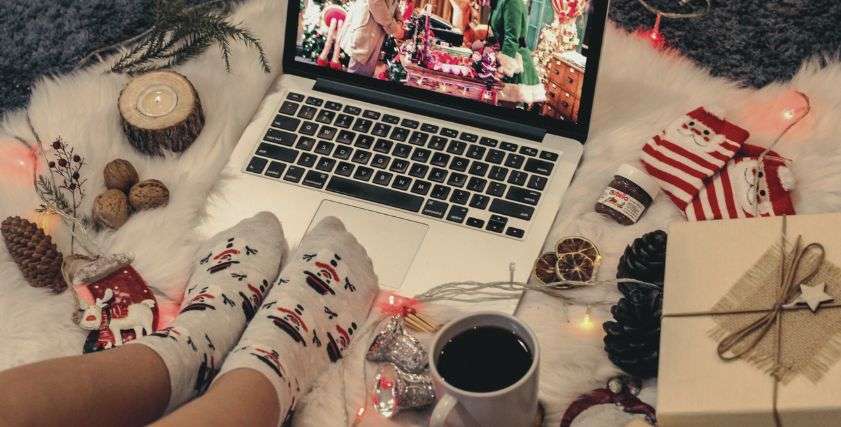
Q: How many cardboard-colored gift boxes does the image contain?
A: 1